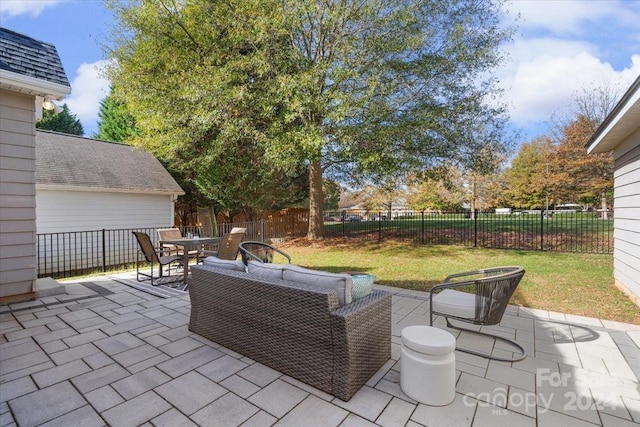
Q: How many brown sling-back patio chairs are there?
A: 3